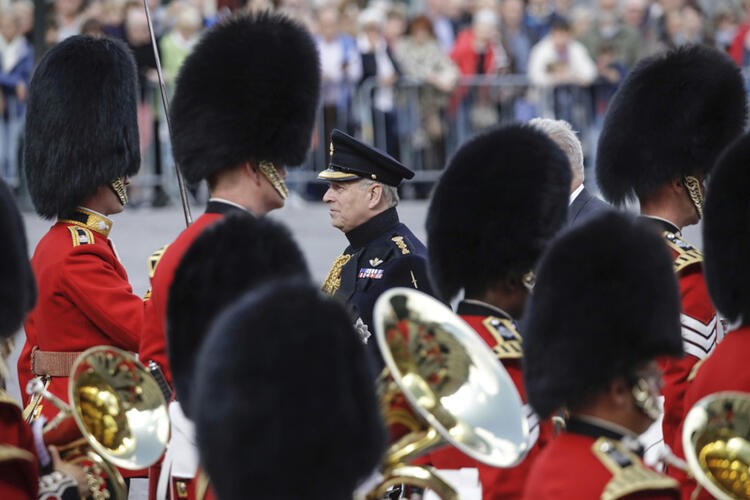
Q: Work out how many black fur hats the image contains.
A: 9